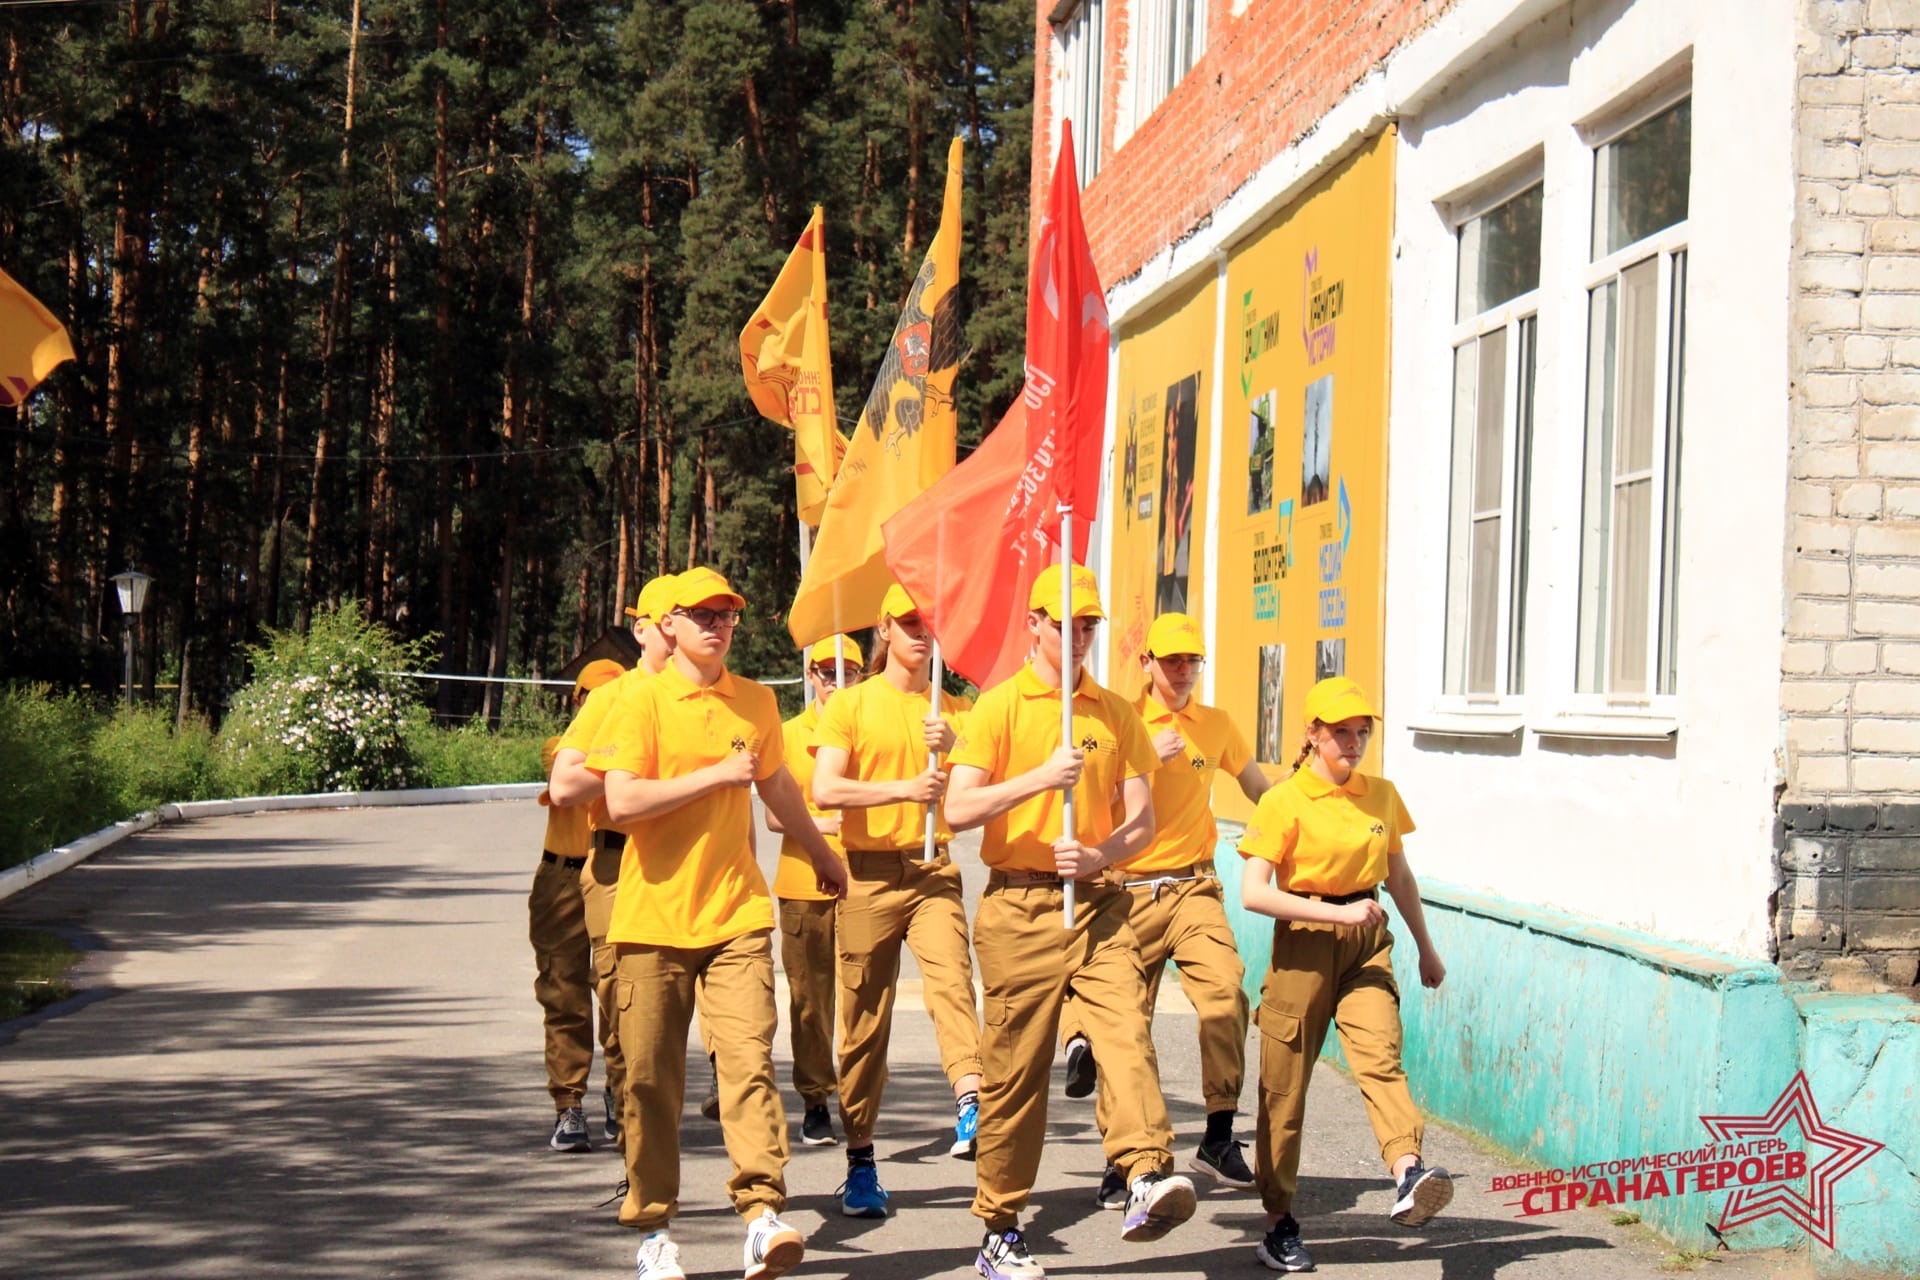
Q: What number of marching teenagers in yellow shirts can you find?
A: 8